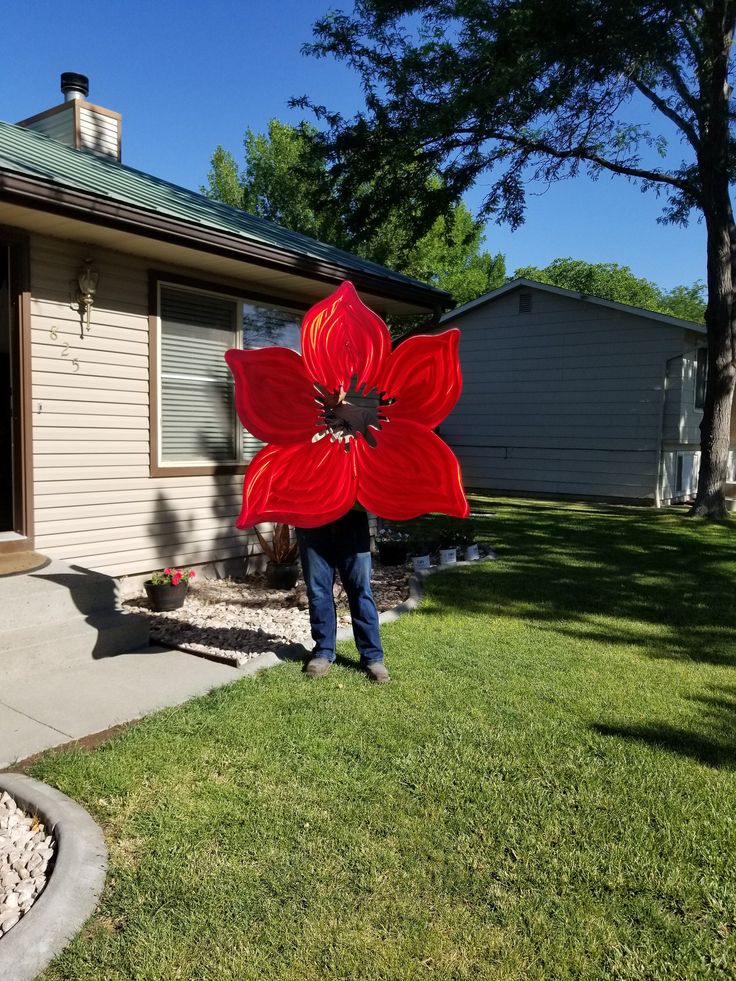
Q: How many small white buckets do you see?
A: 3